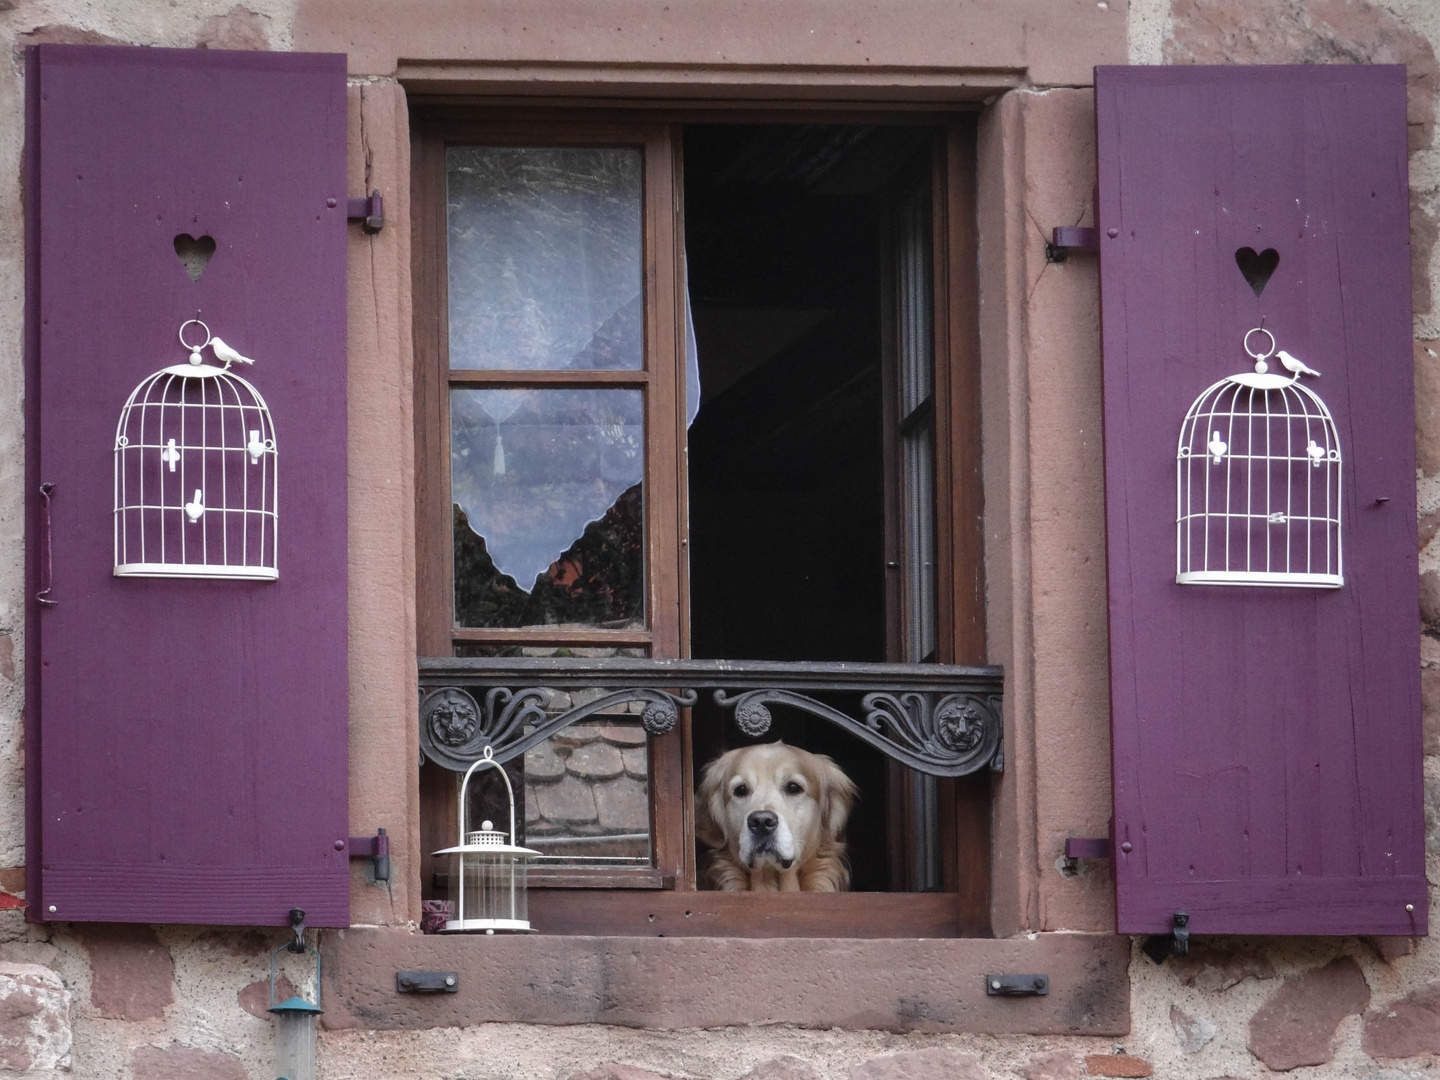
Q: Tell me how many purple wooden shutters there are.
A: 2